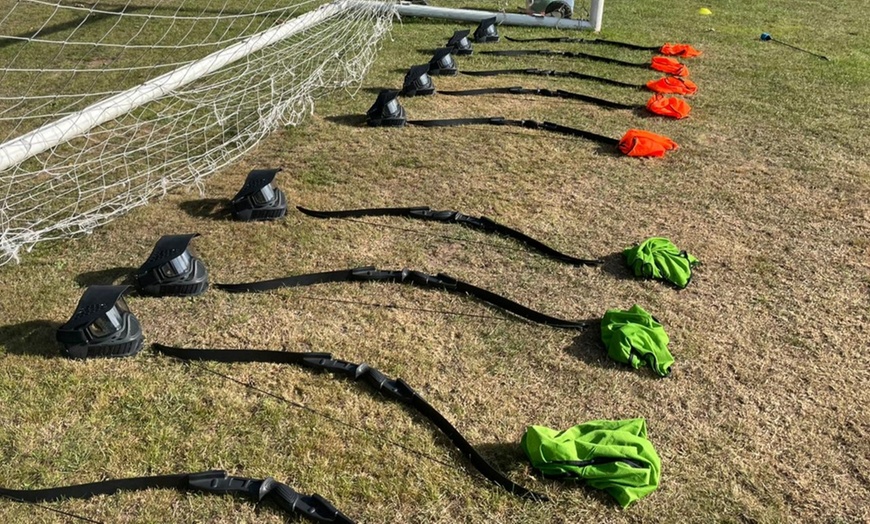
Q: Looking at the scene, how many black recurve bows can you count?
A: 9